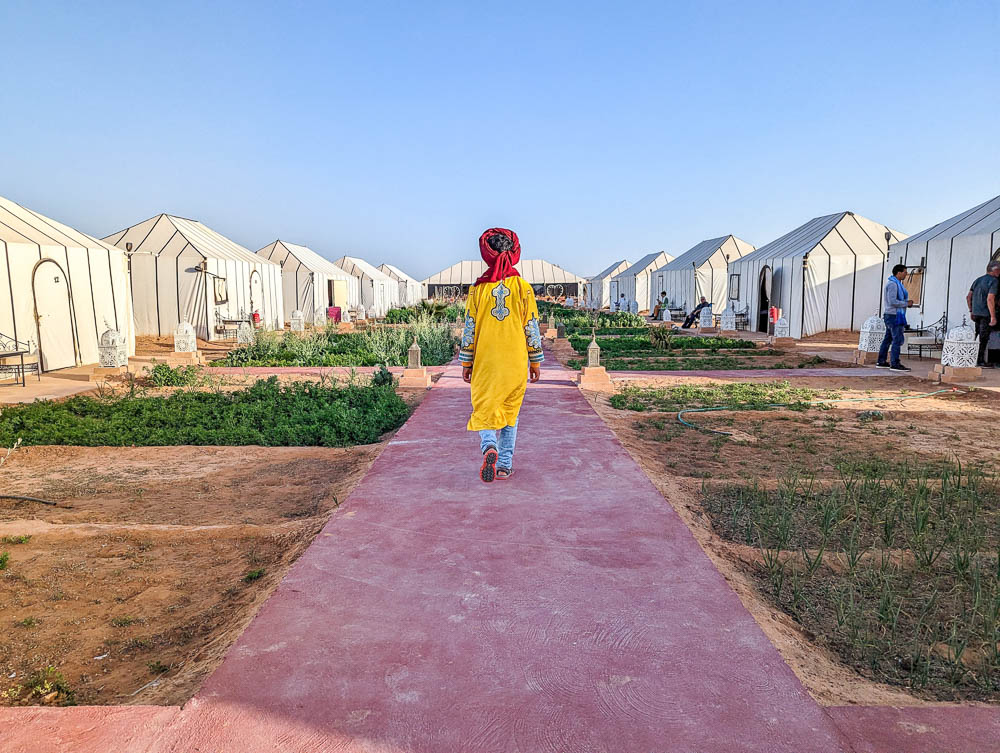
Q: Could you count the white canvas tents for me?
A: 11